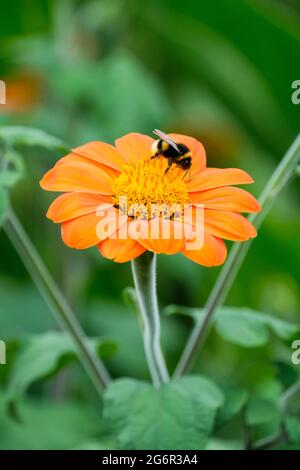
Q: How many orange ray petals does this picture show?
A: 13